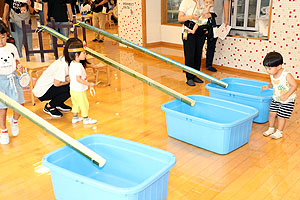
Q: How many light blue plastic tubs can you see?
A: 3